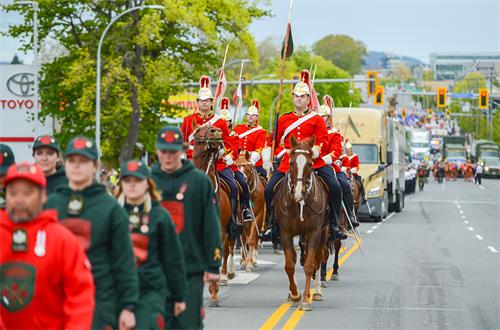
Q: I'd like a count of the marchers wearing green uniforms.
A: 5